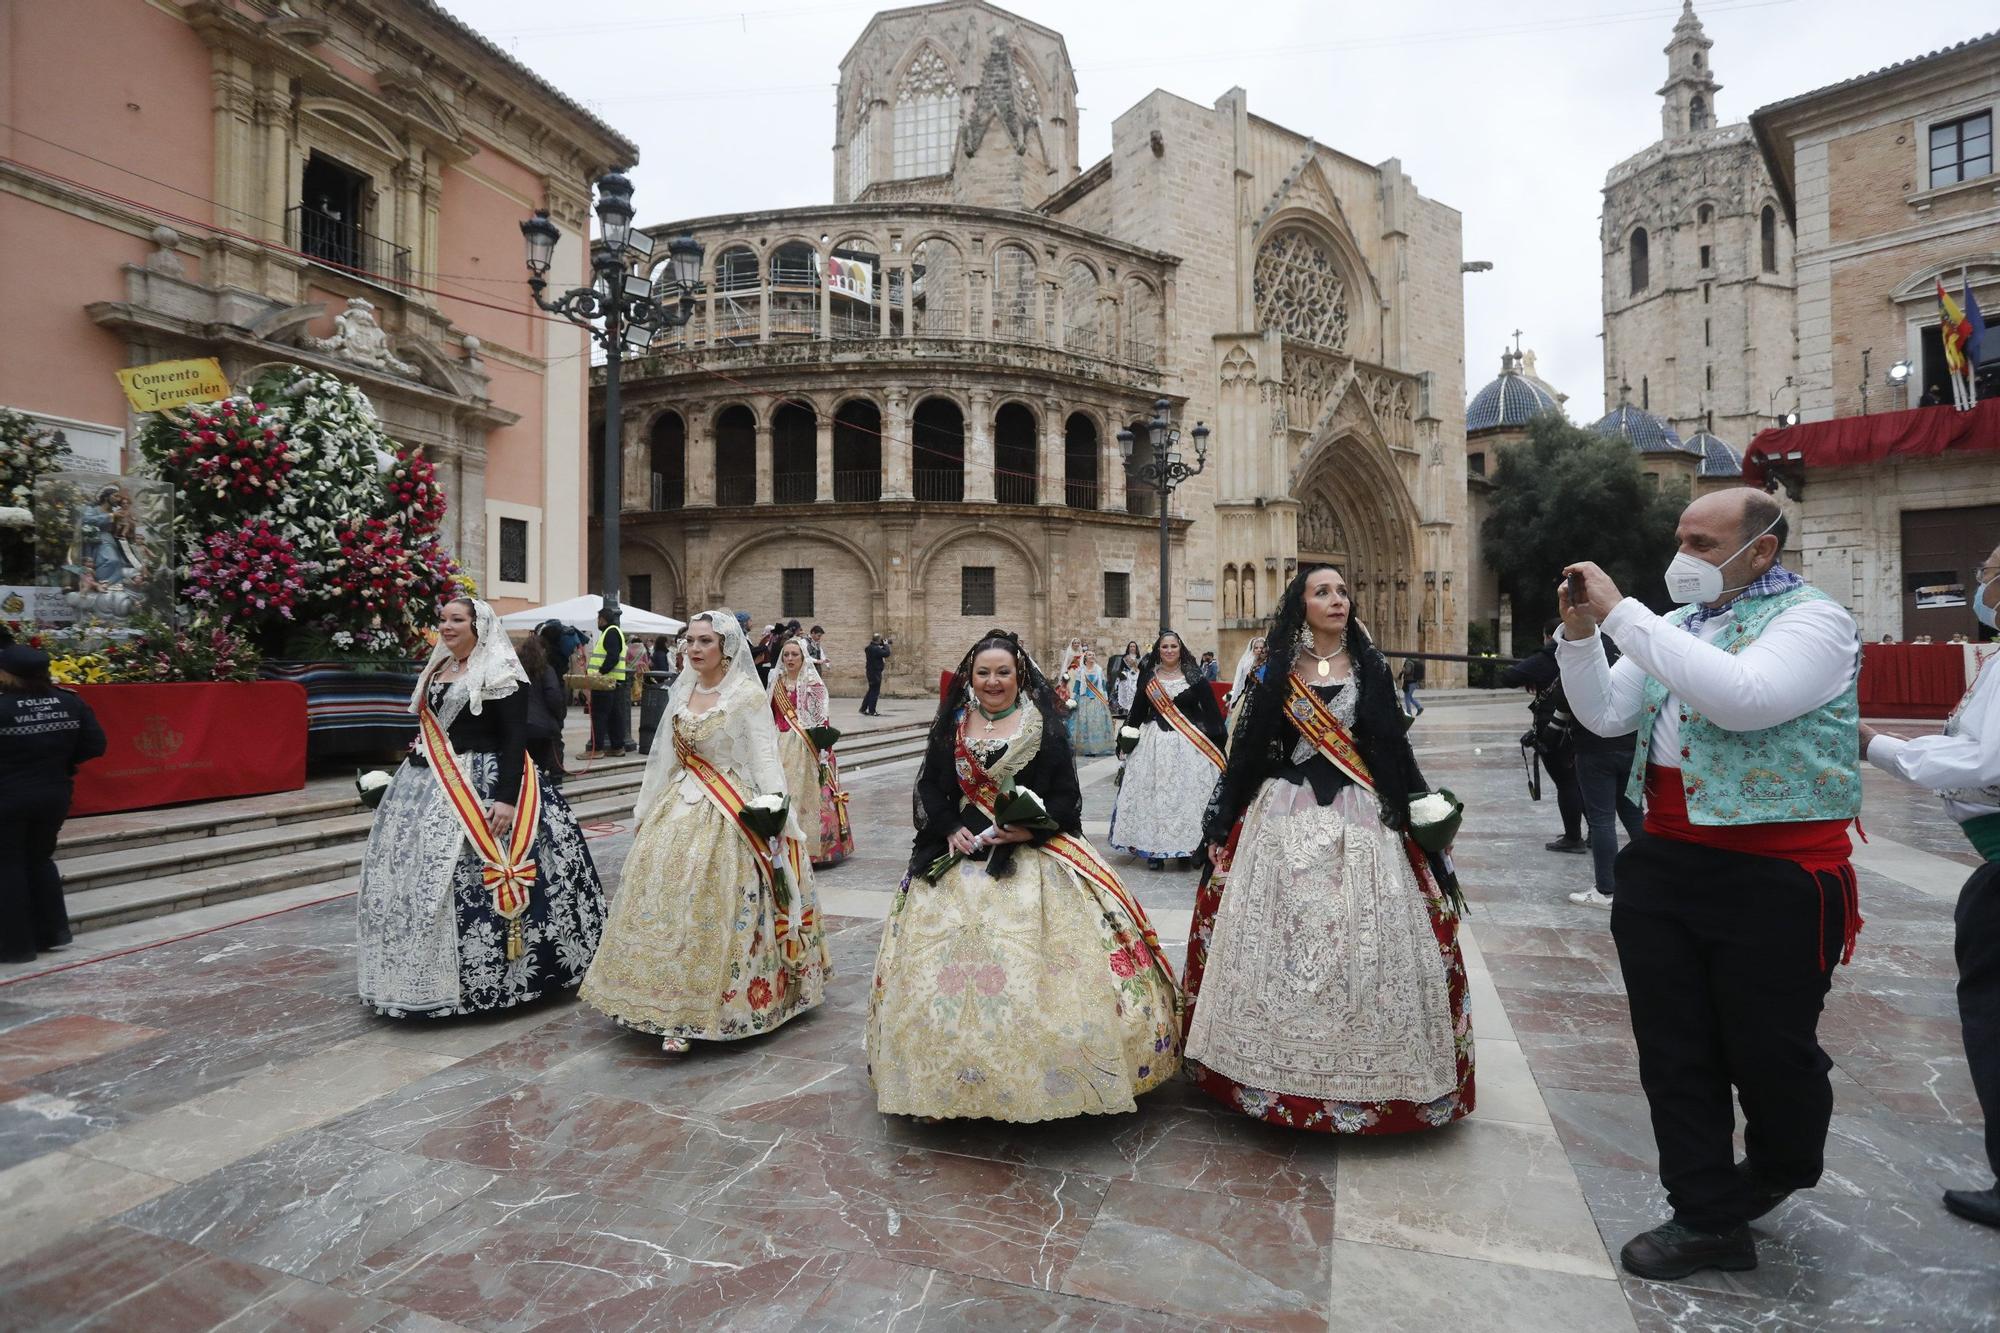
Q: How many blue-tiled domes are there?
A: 3